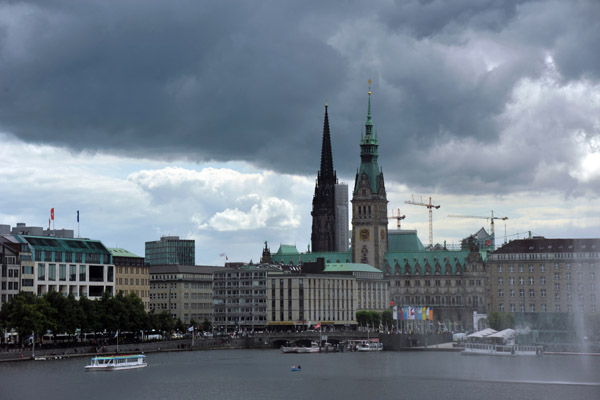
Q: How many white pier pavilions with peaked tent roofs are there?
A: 2